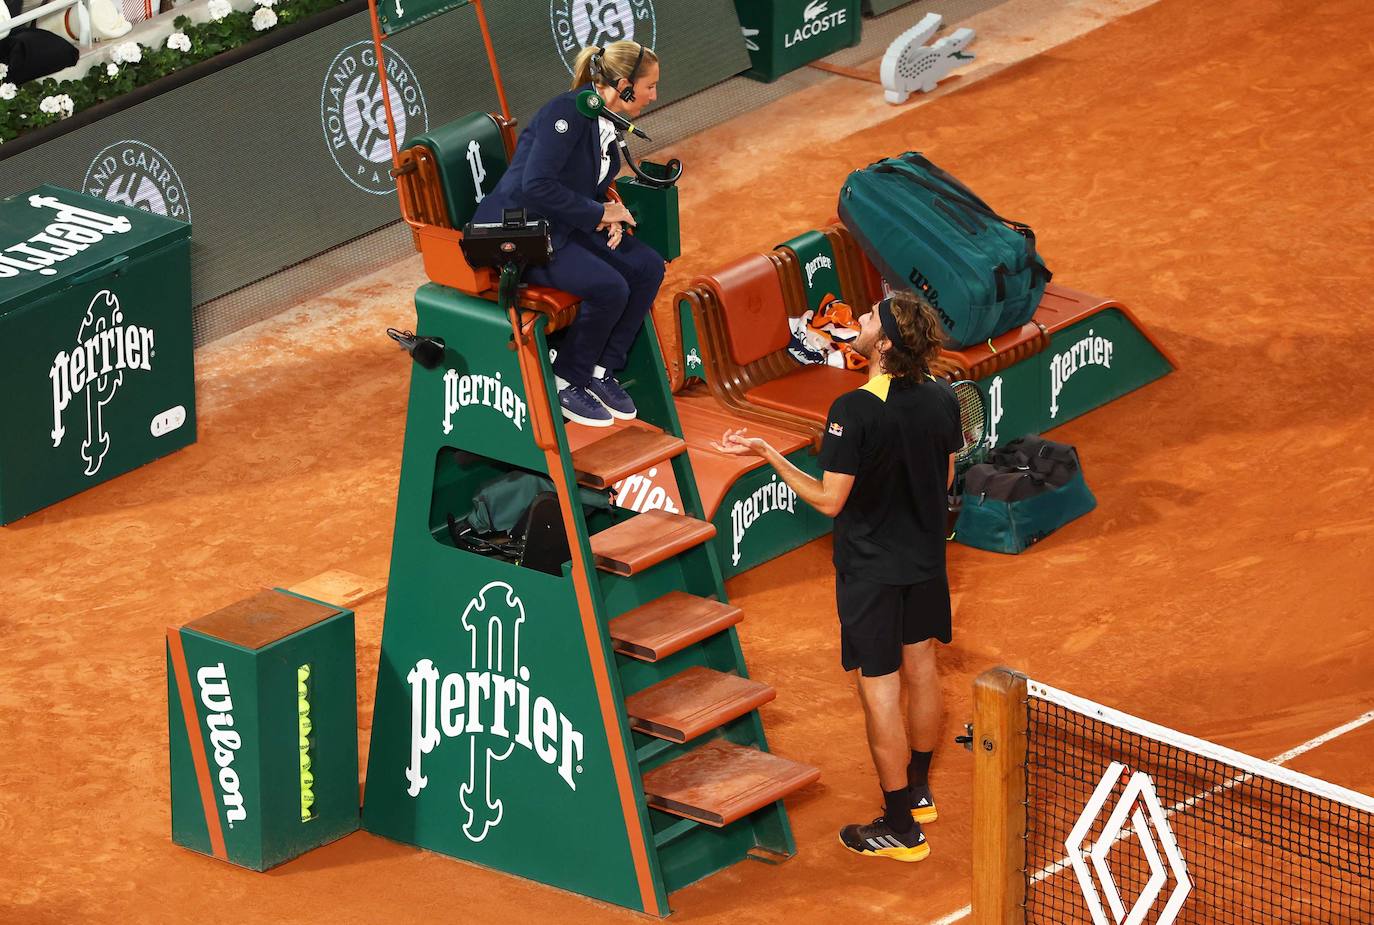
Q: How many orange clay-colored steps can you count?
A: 5